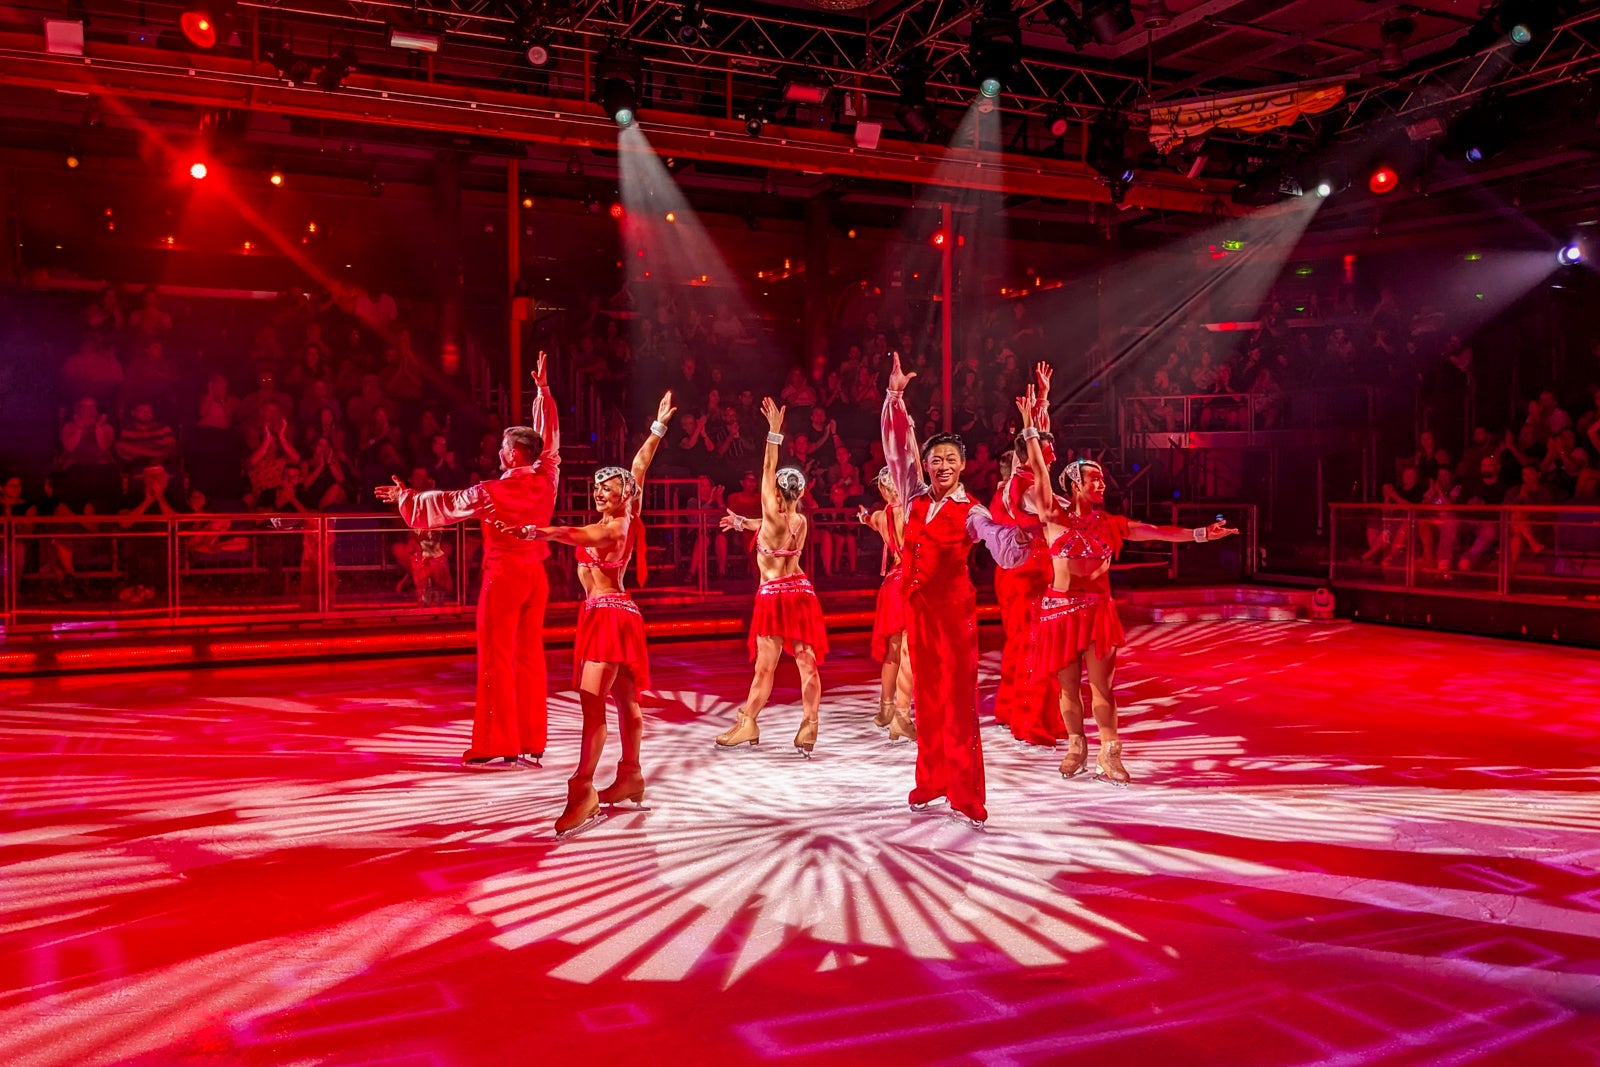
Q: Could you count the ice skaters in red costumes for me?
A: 8